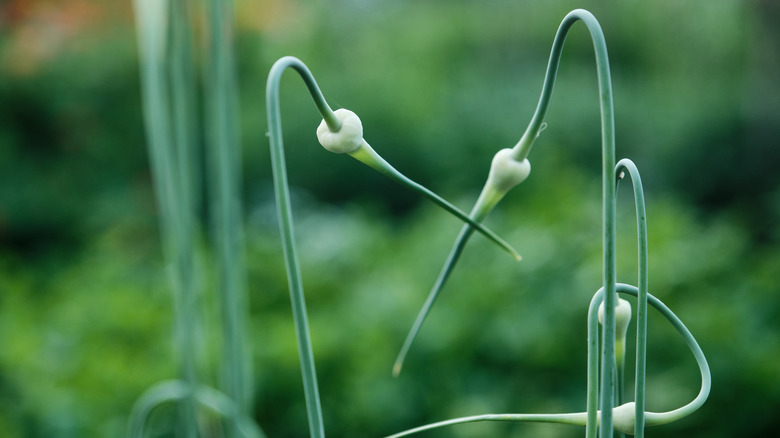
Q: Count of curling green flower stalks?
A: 4